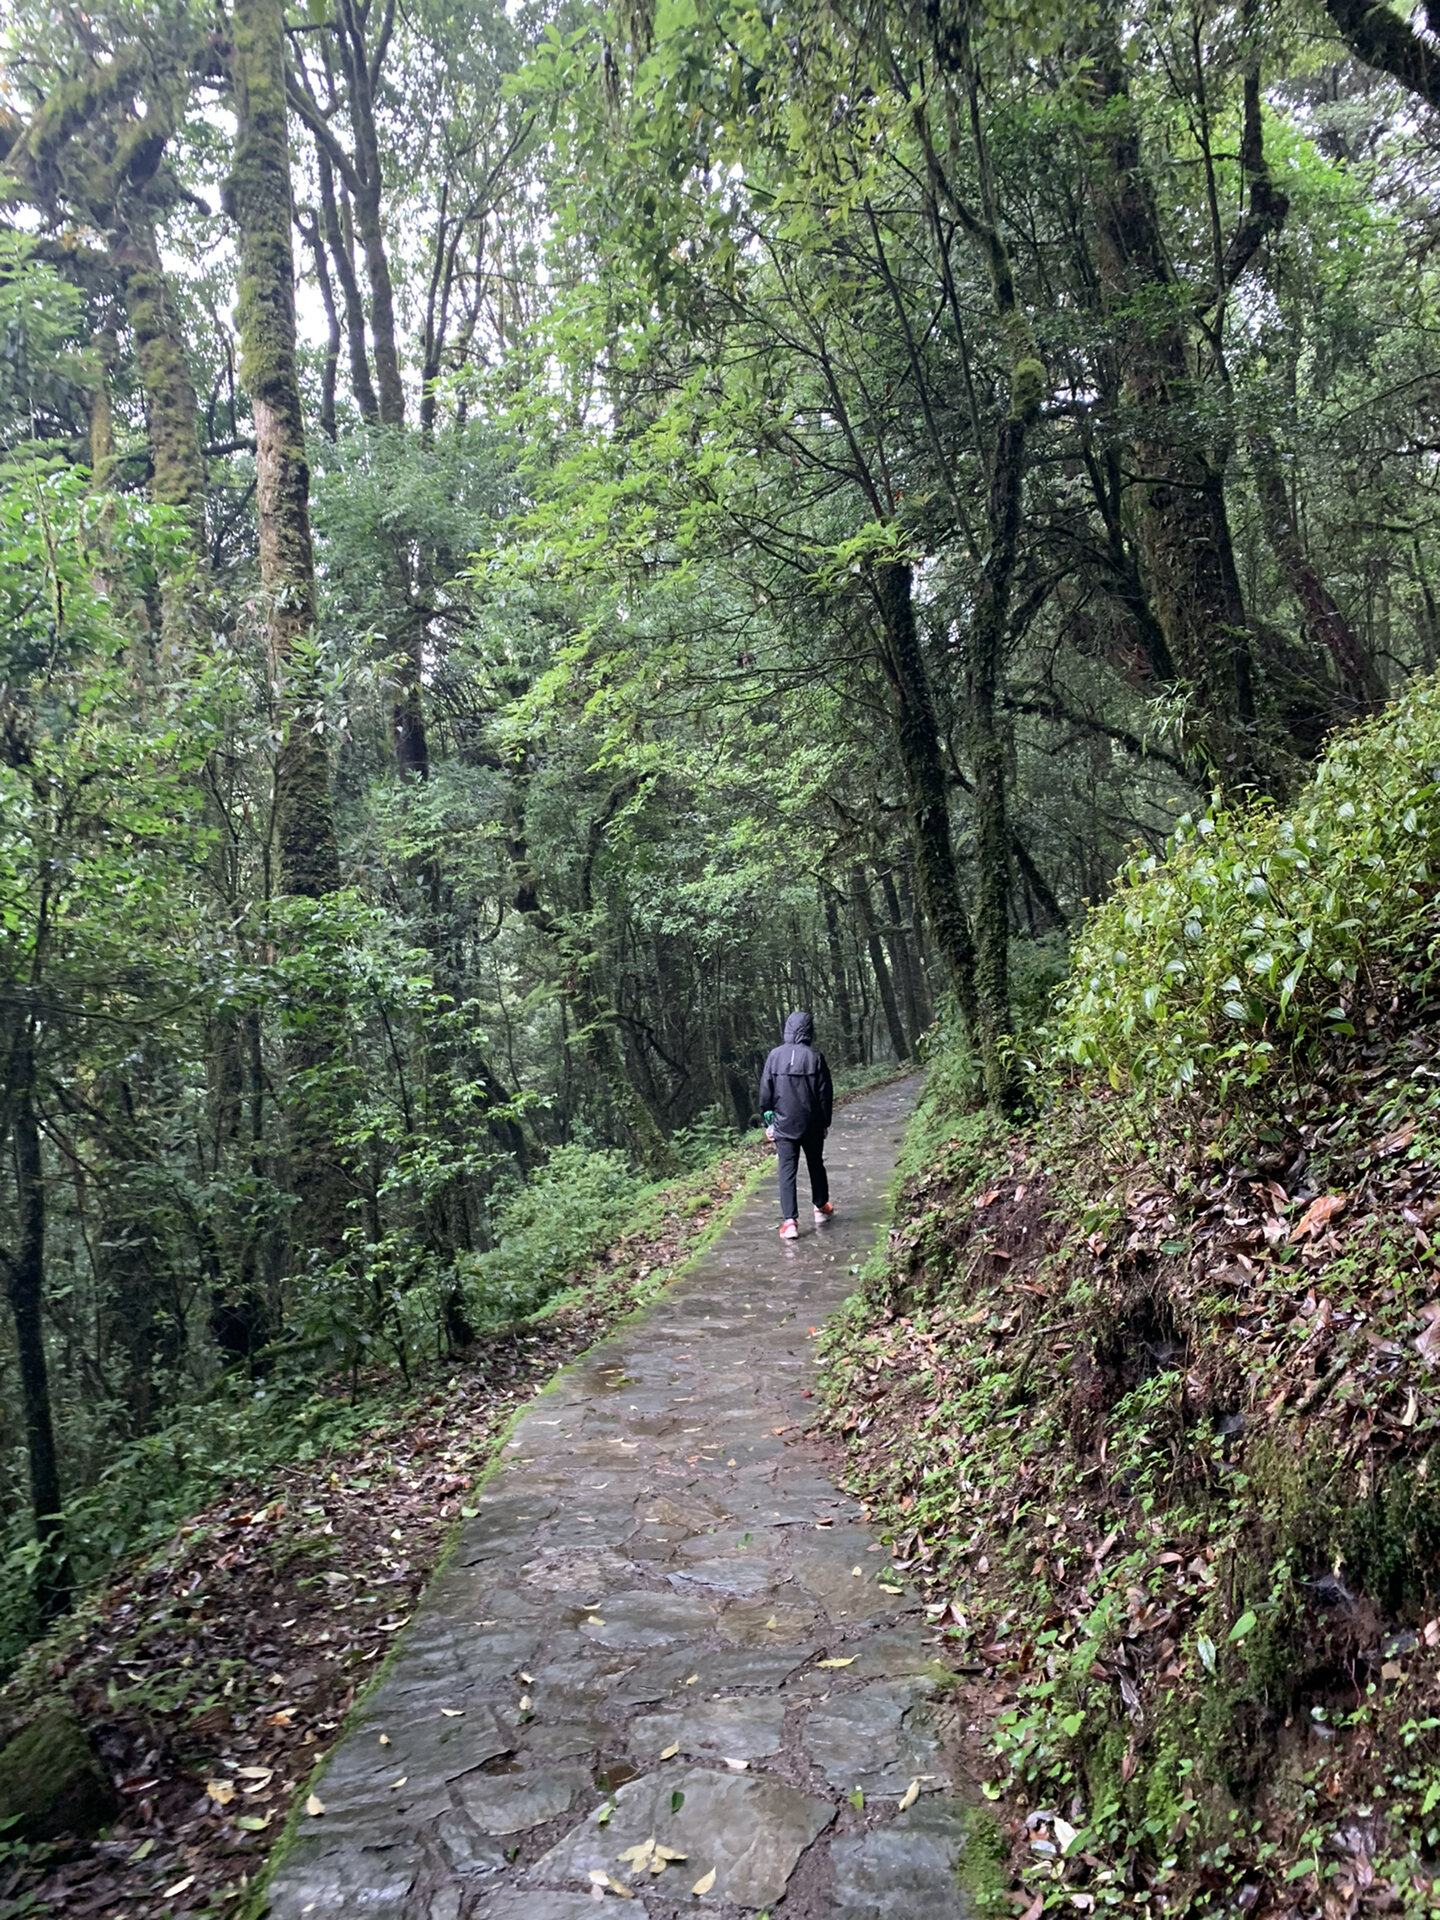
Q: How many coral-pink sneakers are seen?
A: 2